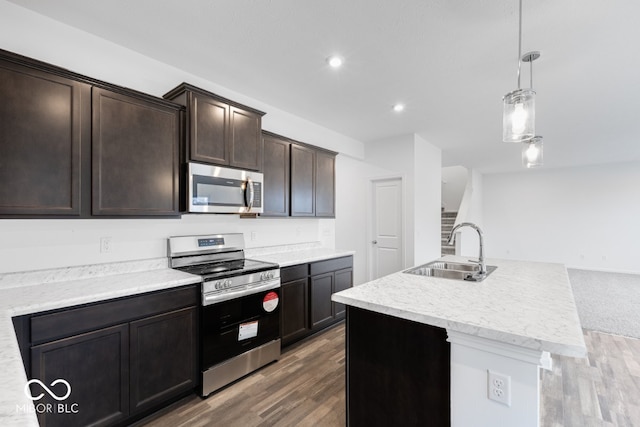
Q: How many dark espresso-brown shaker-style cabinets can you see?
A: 12